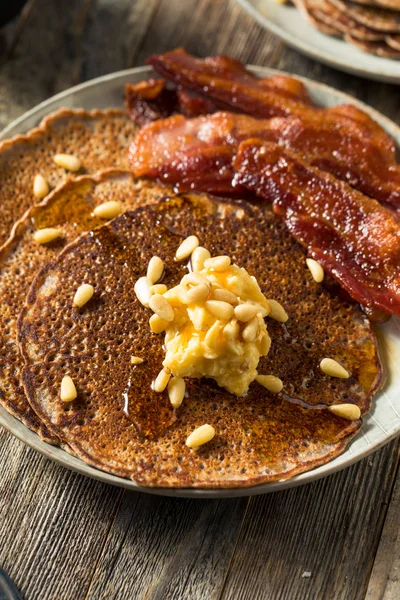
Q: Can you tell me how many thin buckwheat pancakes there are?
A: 3